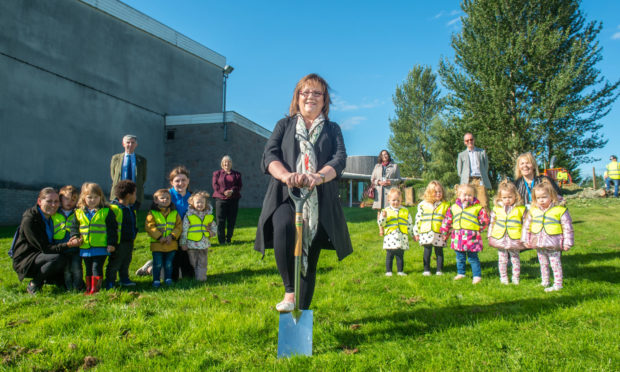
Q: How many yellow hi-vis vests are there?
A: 11